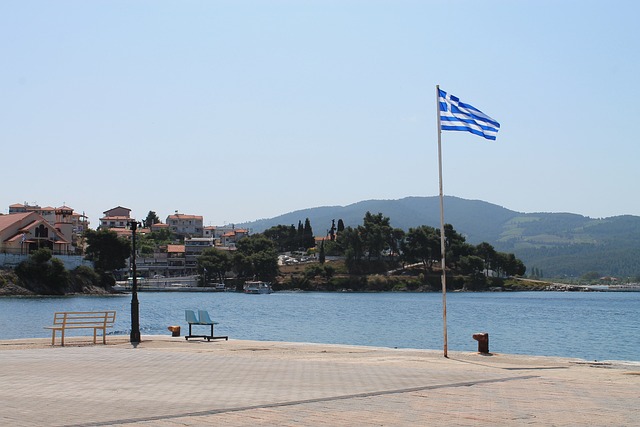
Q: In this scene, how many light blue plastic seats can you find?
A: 2